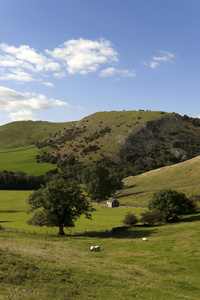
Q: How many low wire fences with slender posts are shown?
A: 1